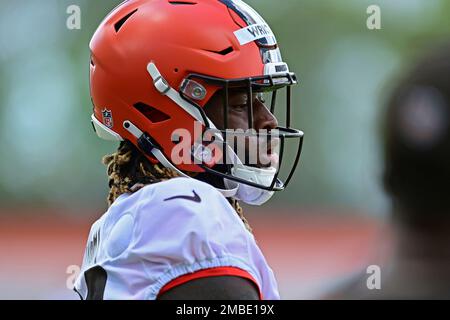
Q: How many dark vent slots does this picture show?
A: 4